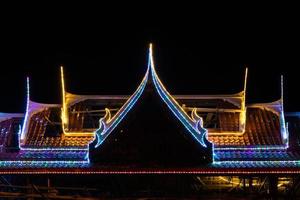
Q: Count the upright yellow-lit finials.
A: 2